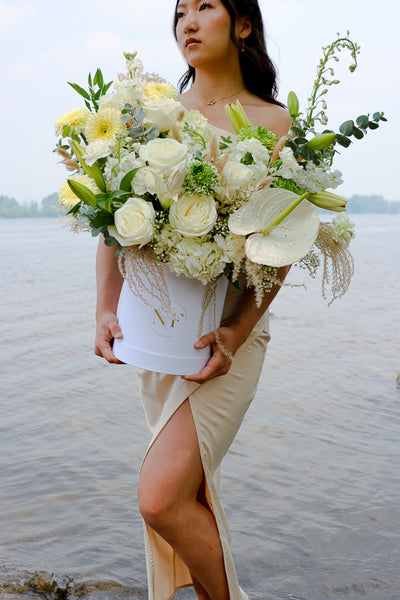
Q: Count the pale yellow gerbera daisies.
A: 4